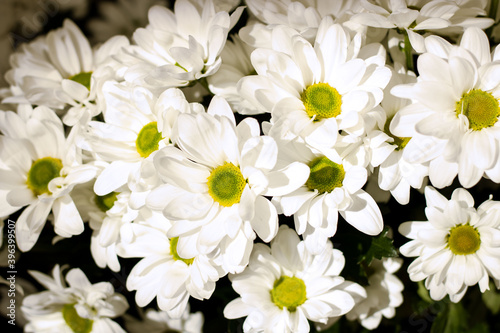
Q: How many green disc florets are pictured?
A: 13